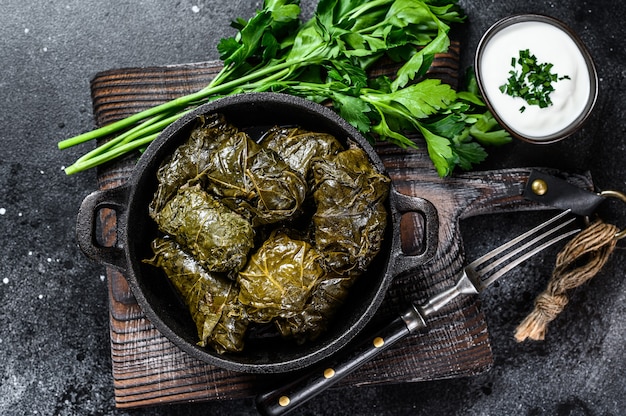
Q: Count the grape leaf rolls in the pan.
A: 8